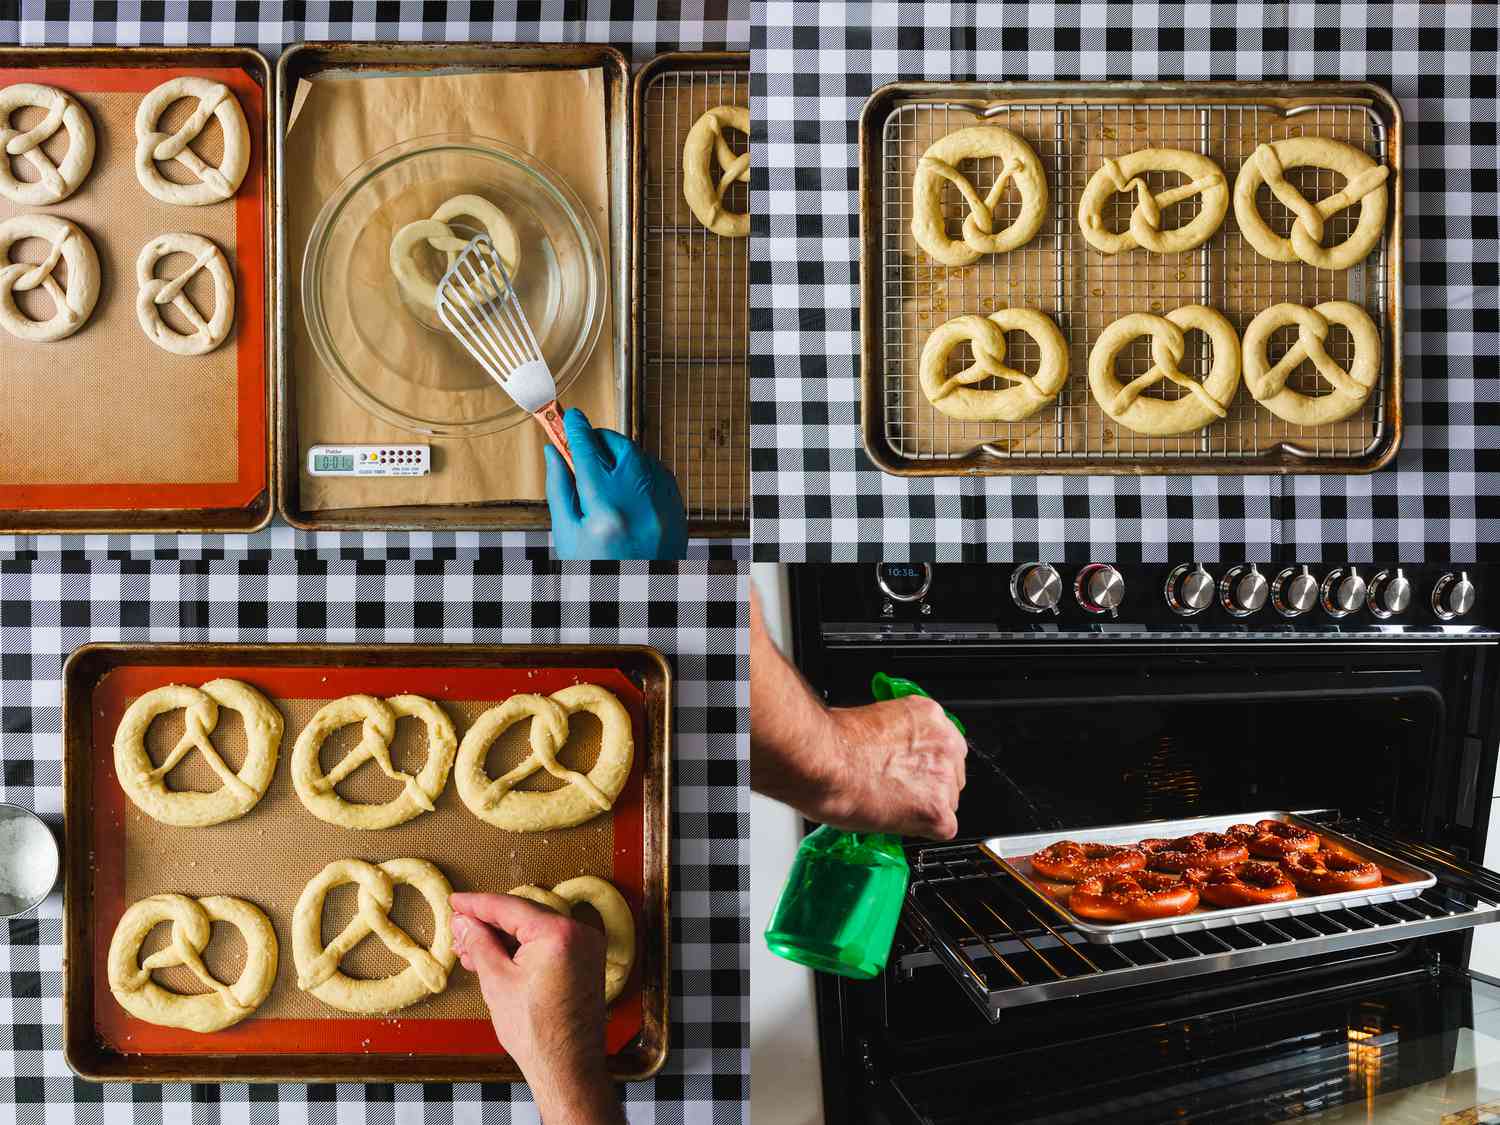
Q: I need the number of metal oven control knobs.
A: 8